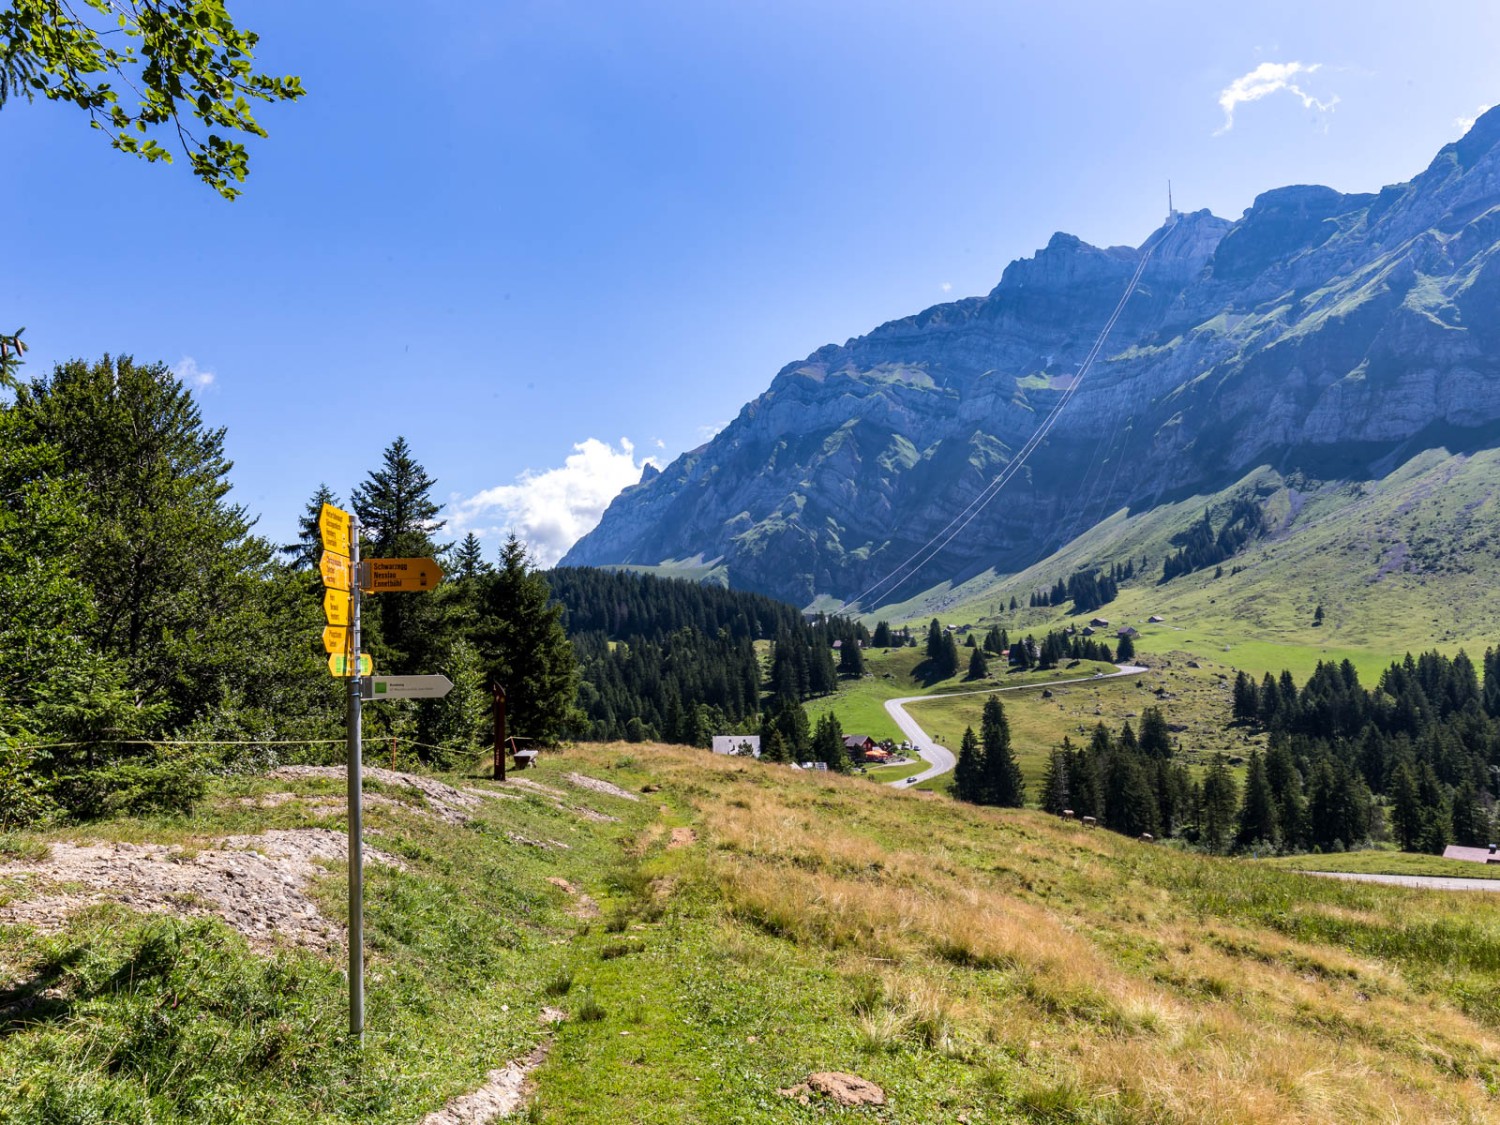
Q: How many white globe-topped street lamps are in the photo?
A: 0